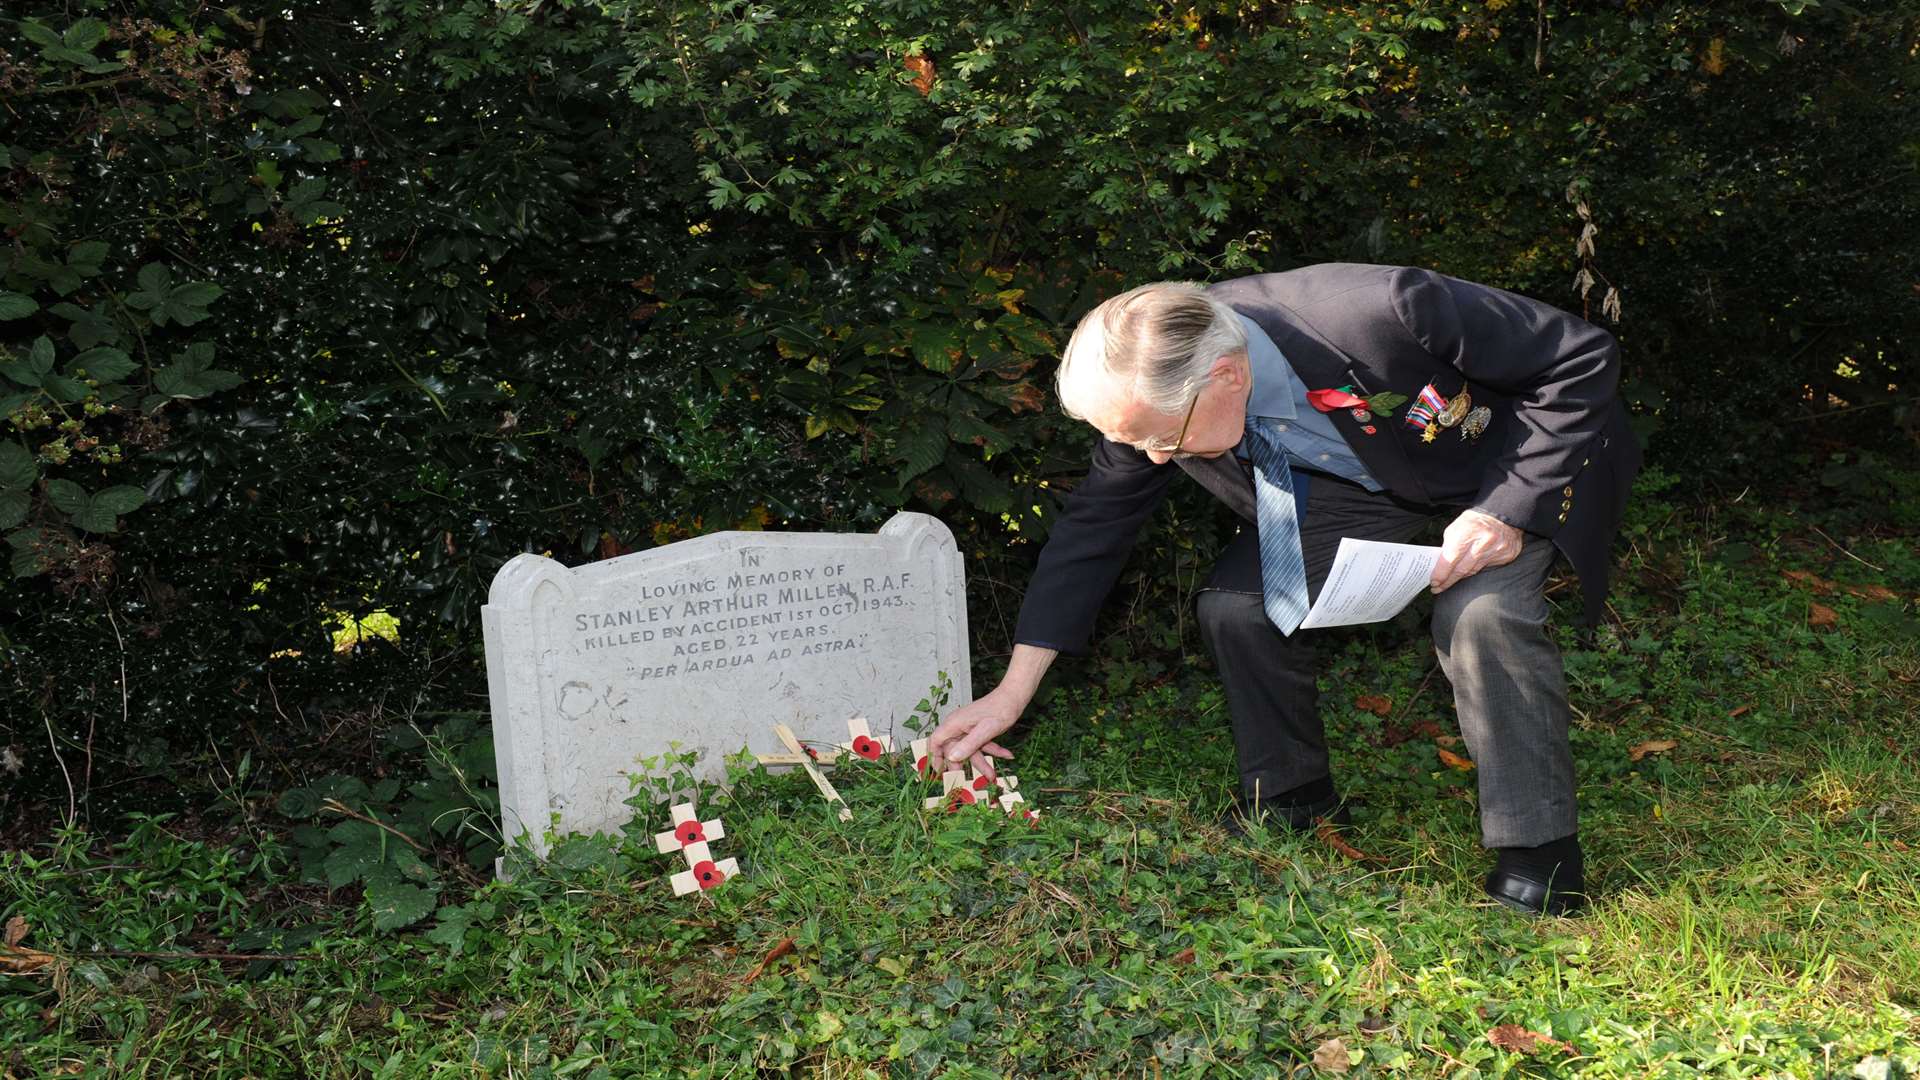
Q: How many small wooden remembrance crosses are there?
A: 8